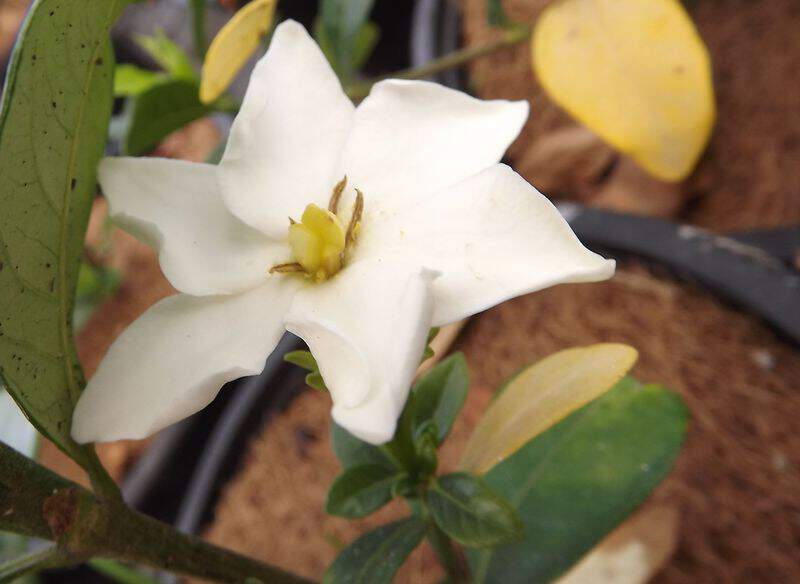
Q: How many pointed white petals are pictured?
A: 6